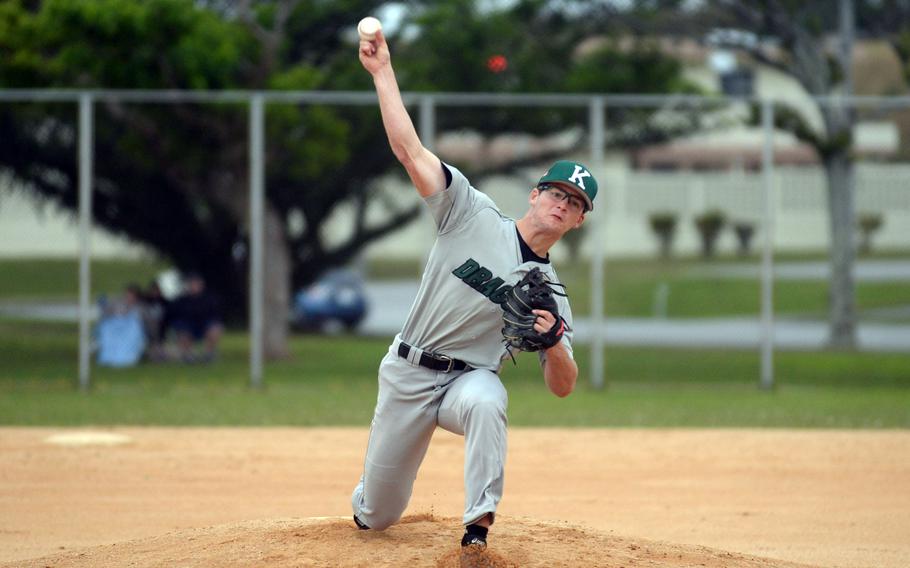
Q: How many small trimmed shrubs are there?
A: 5